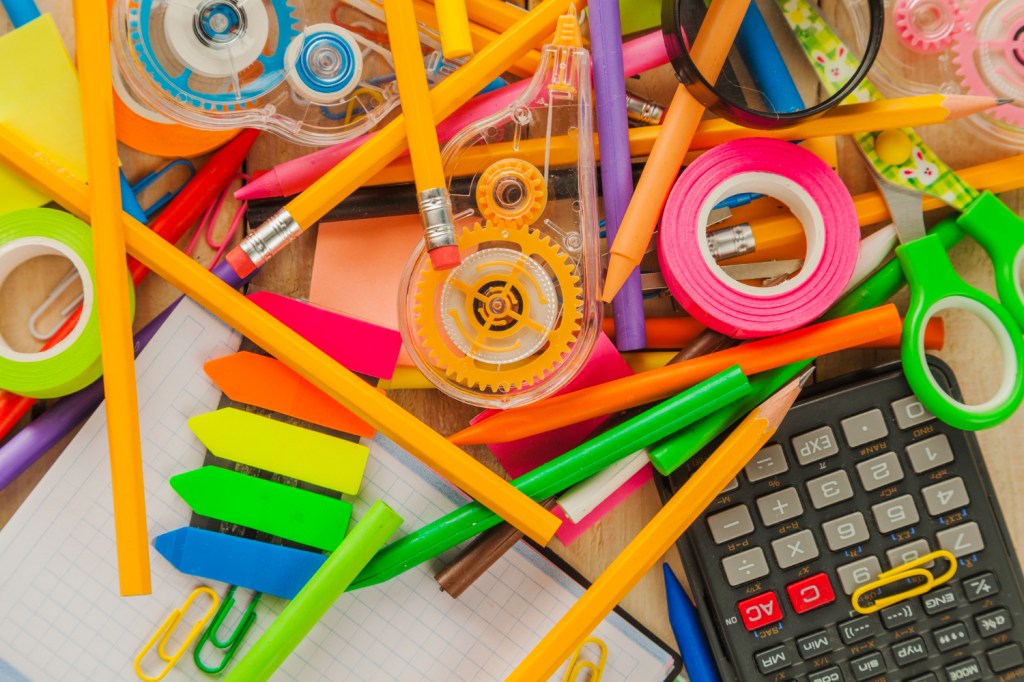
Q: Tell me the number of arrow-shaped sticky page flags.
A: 5